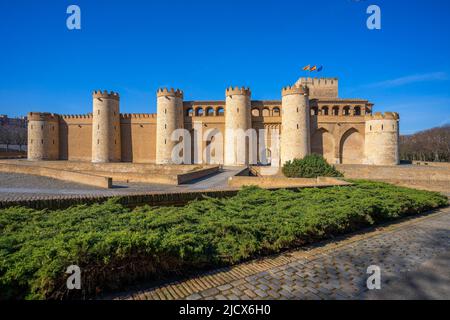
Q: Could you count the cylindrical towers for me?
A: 6